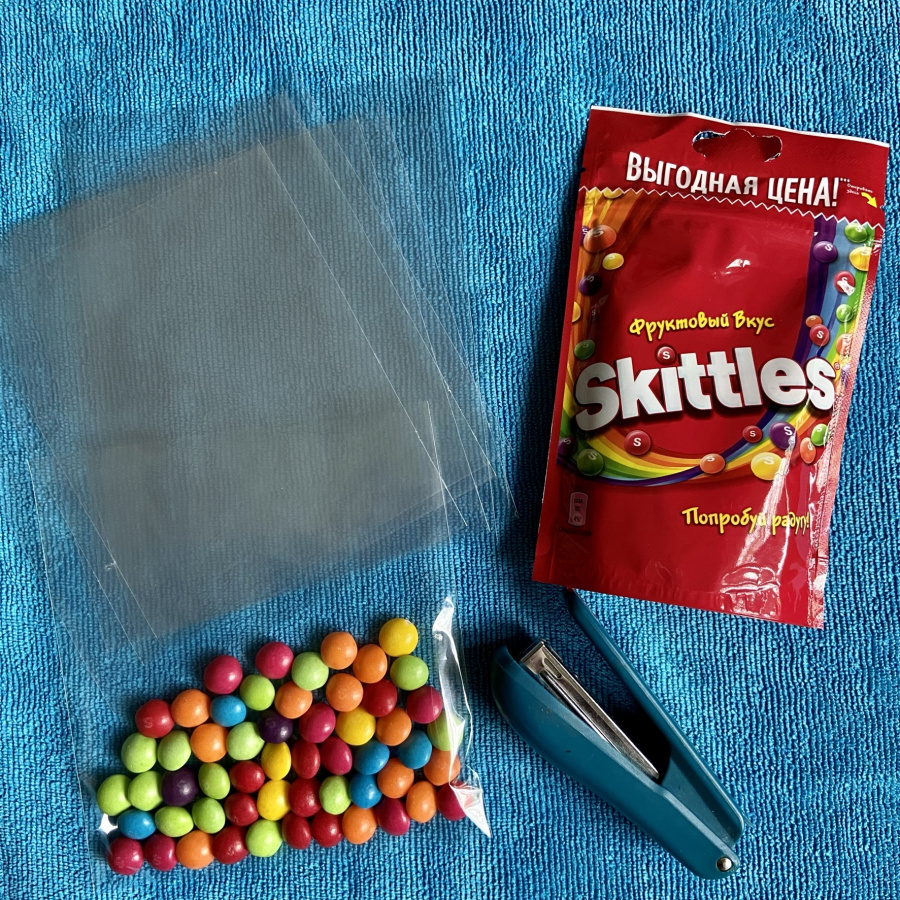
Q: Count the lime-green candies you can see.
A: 14